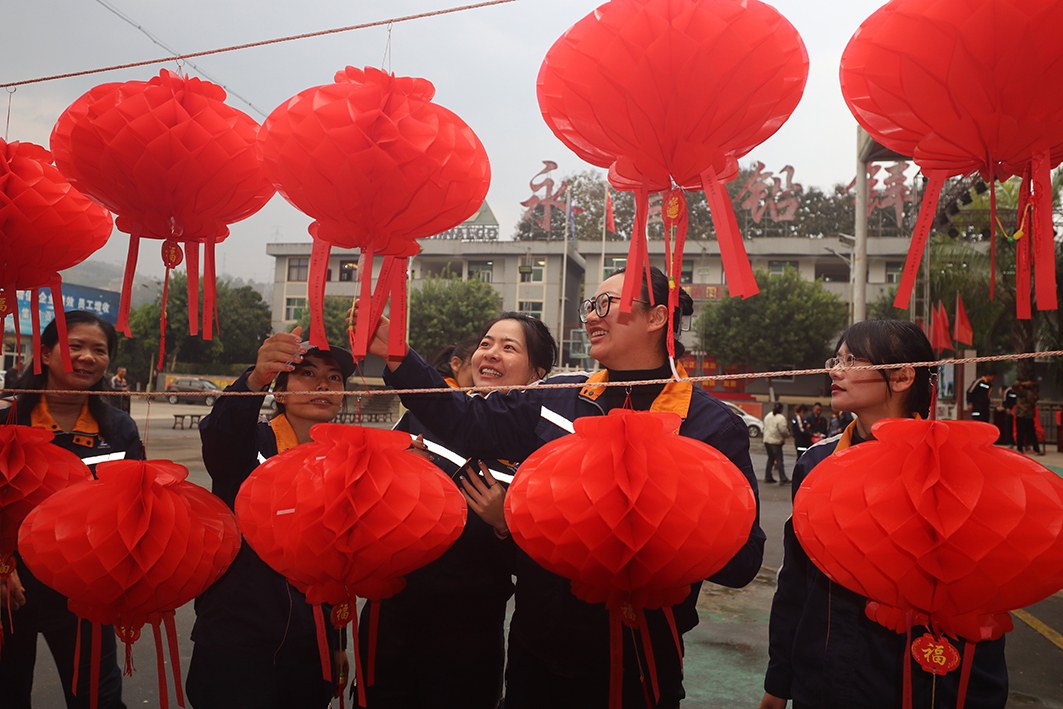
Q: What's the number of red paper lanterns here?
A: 10